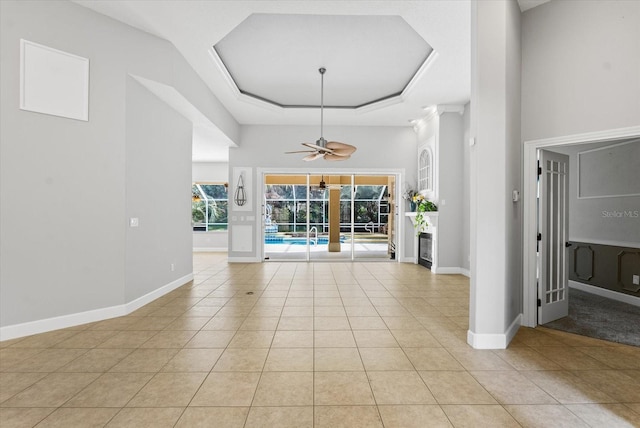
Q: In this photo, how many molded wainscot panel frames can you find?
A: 2